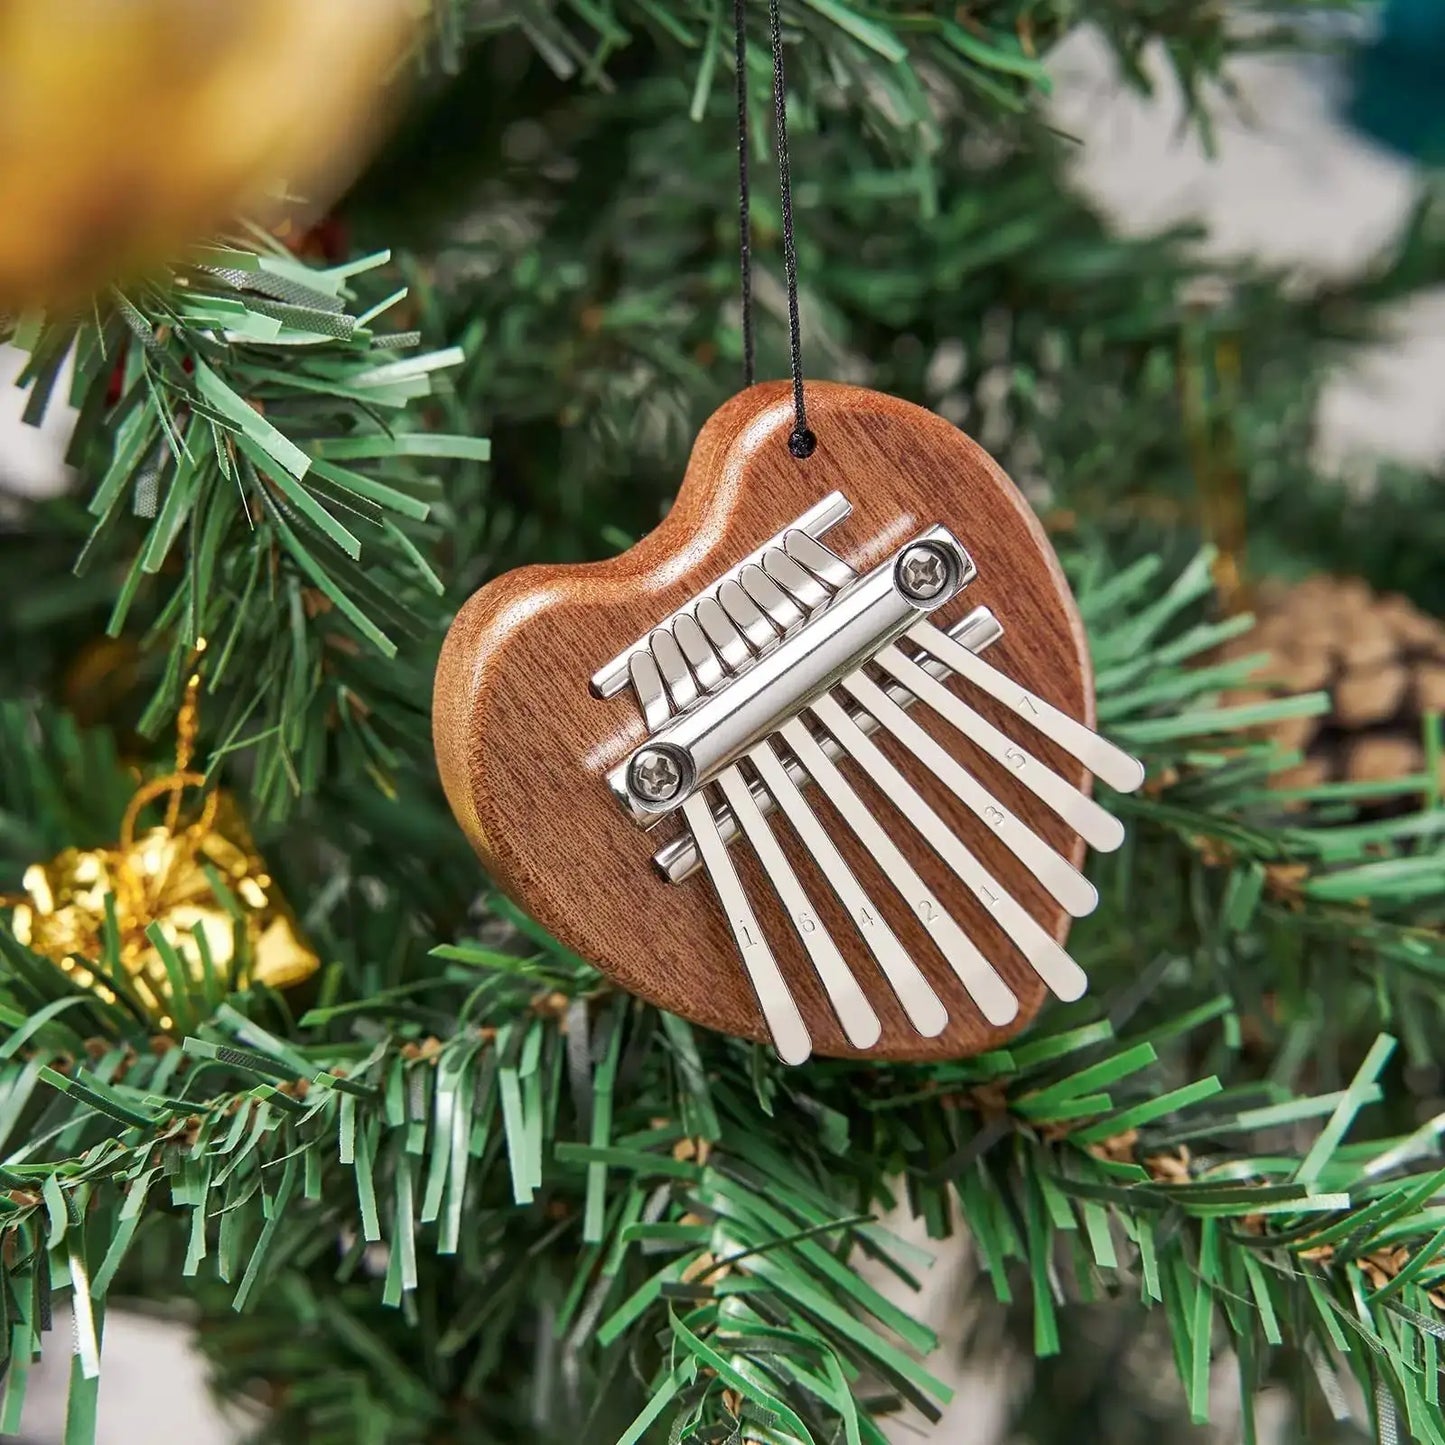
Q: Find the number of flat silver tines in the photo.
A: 8